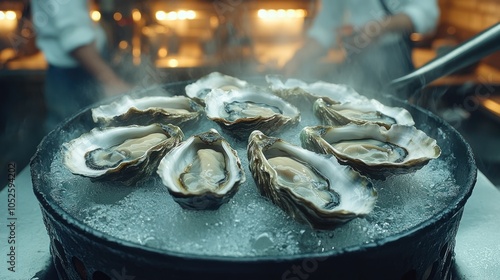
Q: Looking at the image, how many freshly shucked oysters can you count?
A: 9